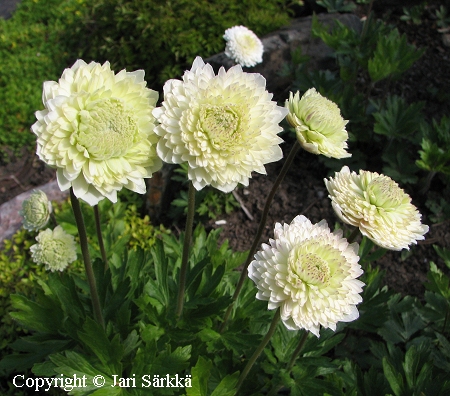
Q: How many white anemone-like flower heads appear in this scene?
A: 8